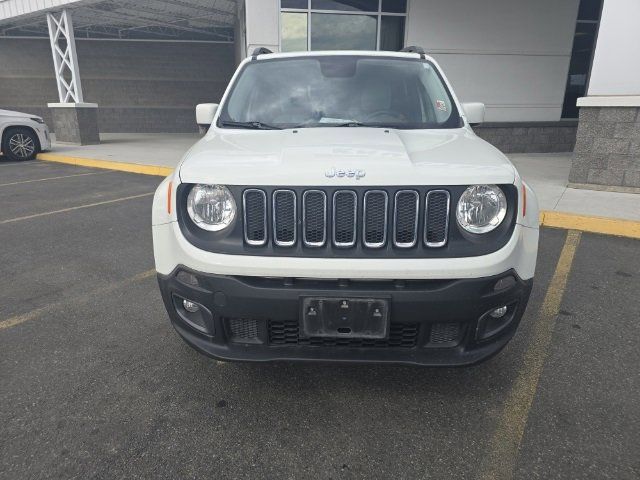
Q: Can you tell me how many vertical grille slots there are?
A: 7